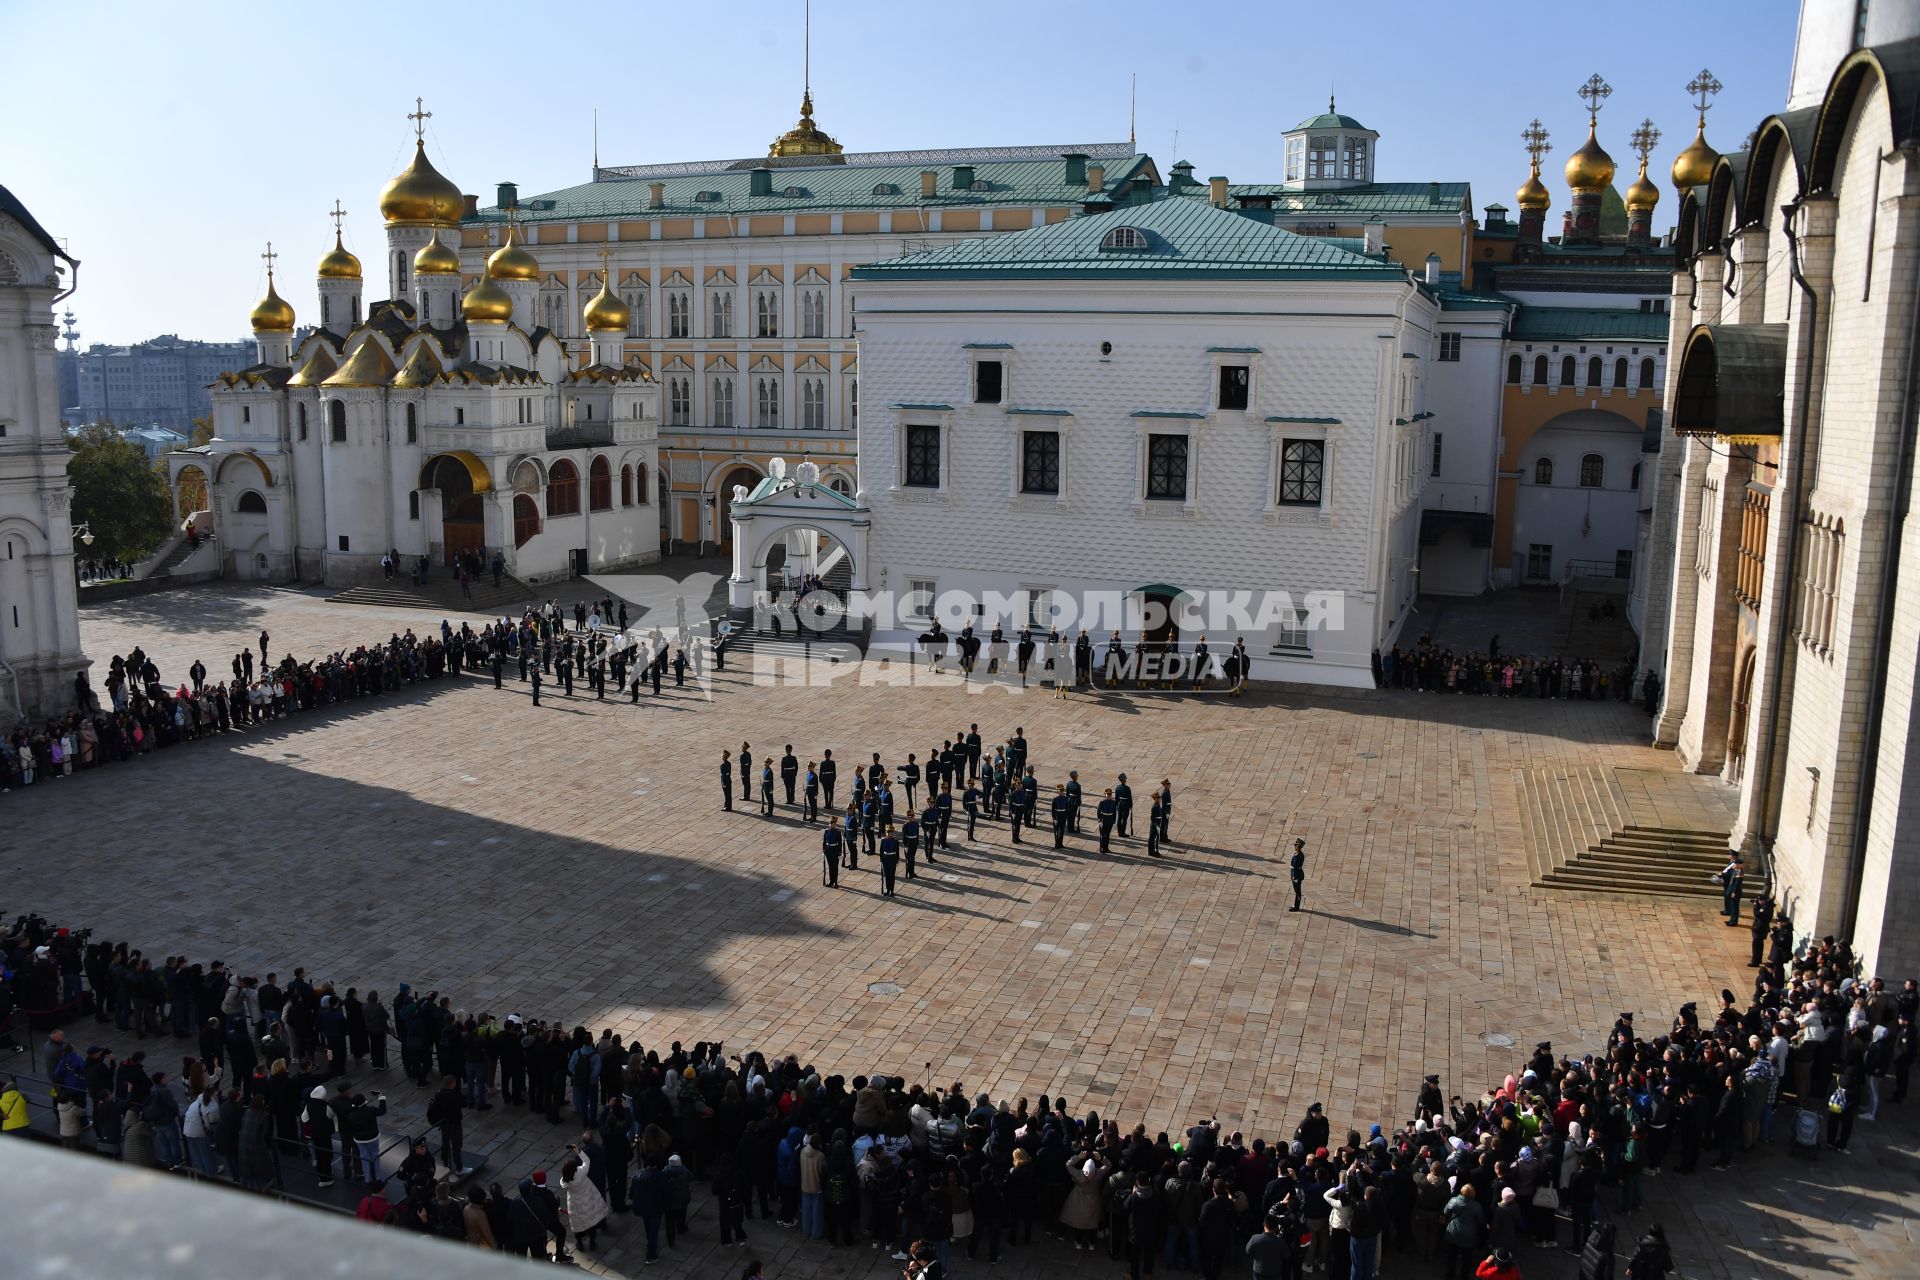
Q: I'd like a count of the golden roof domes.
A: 12